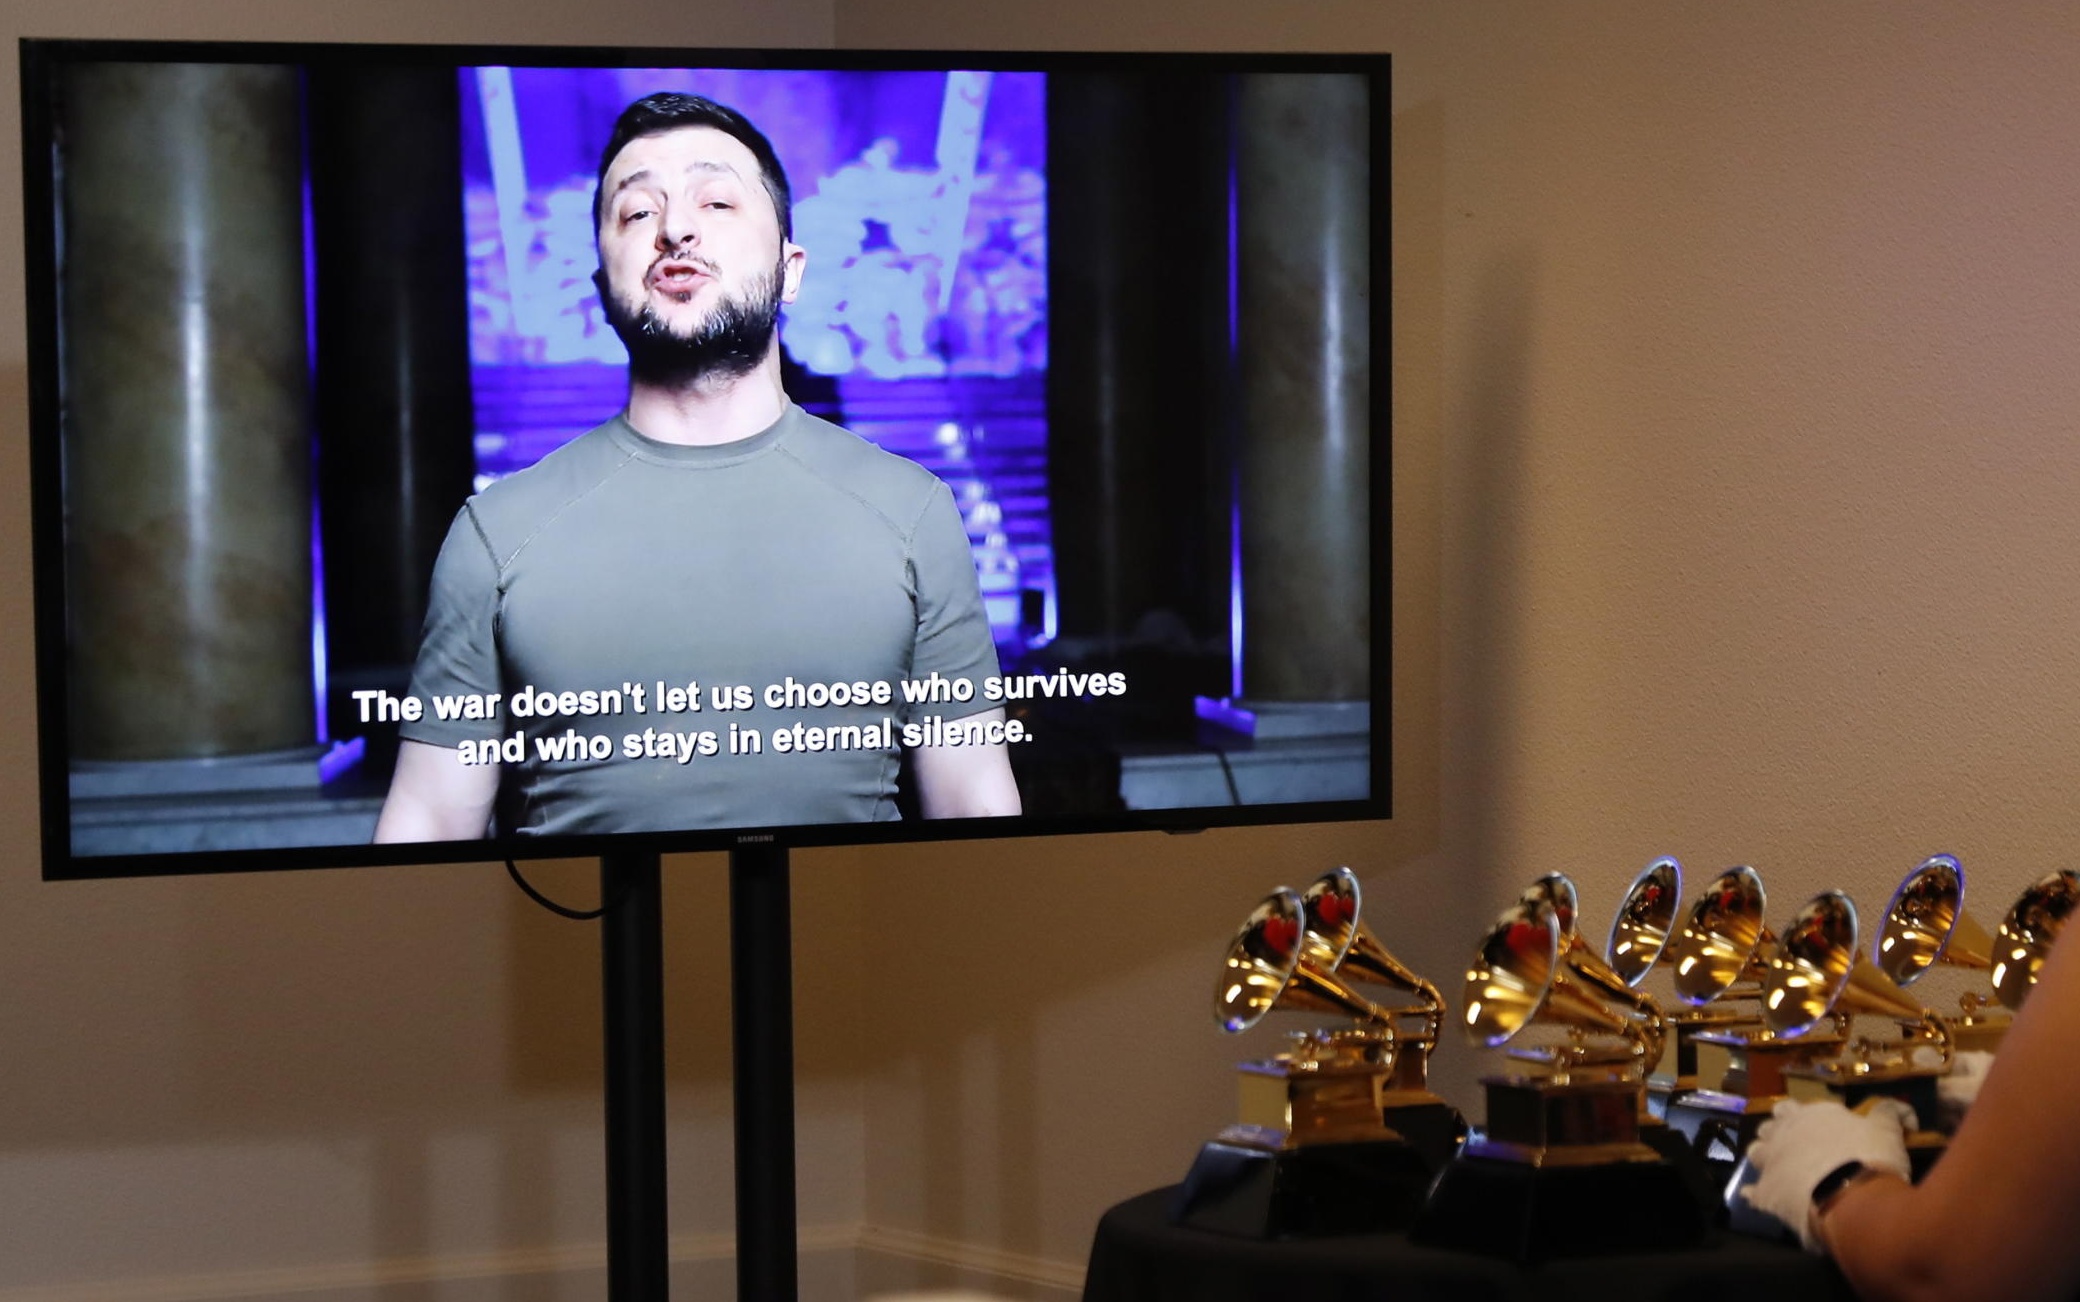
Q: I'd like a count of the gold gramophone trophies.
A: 9